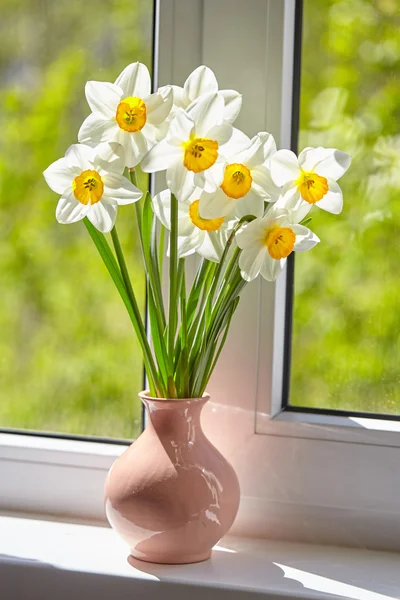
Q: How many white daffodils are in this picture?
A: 8